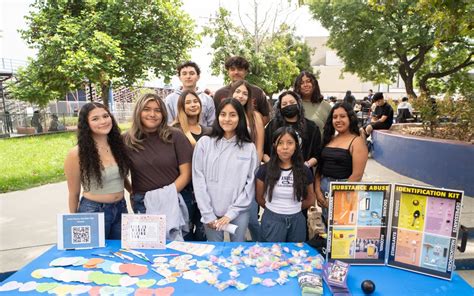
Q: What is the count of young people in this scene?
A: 11